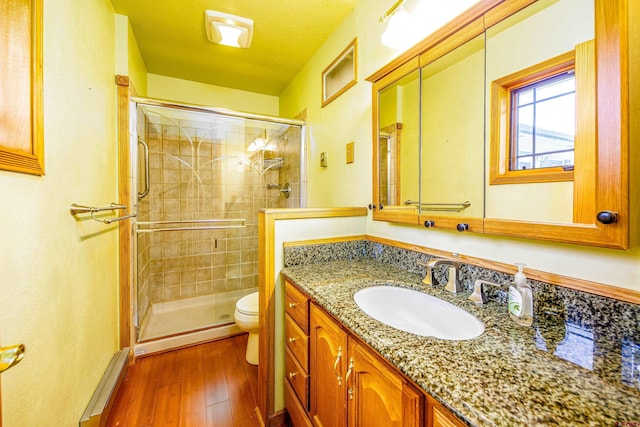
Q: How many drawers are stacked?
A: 3